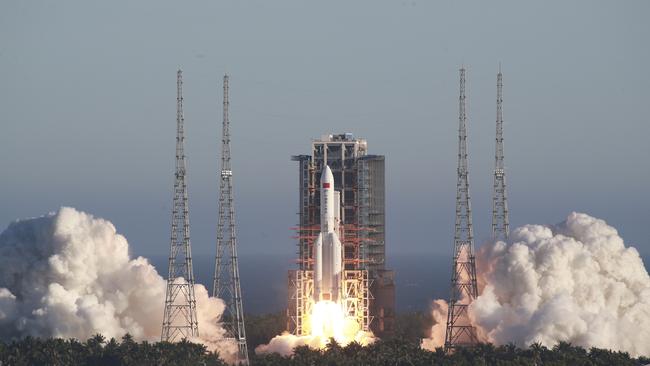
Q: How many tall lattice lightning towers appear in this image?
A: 4